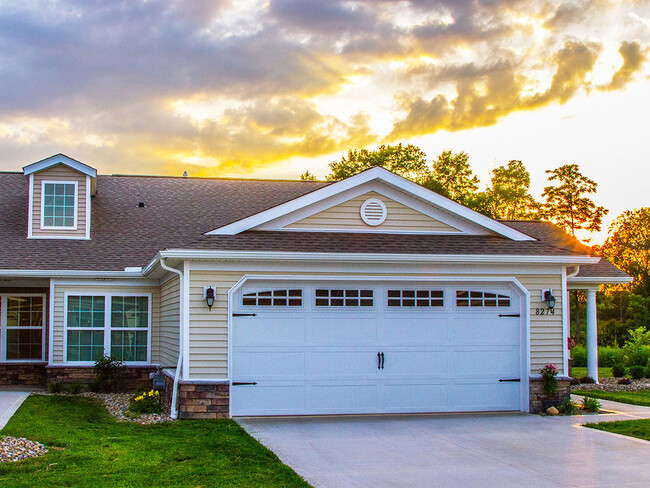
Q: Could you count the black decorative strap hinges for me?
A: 4